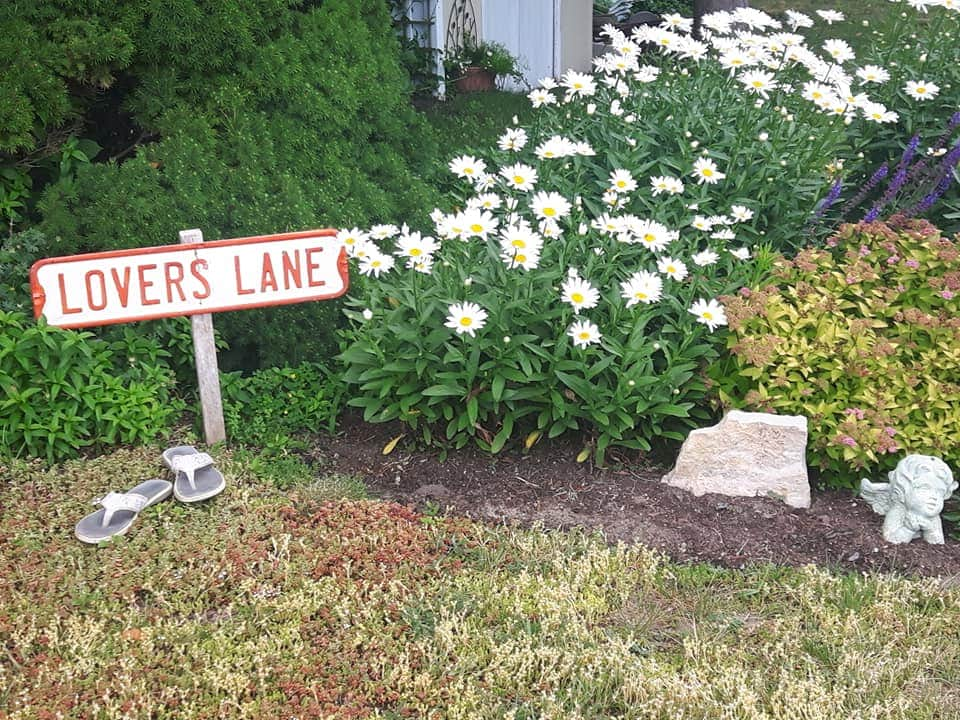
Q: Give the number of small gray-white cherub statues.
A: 1